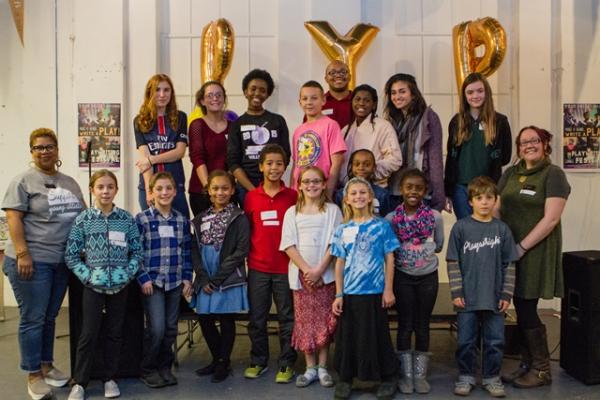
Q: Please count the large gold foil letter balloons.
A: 3